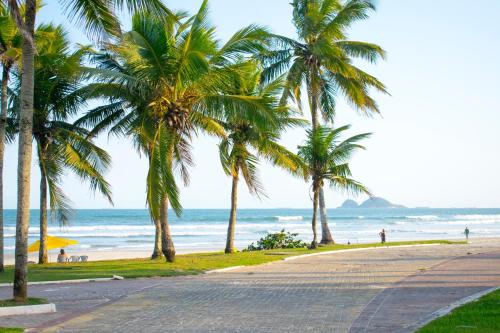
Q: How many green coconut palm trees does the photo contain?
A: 8